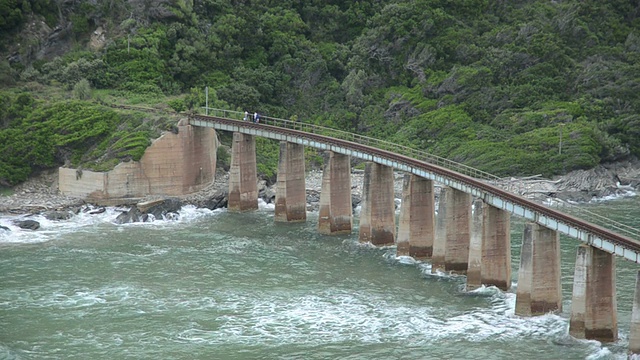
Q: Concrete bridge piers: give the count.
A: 10